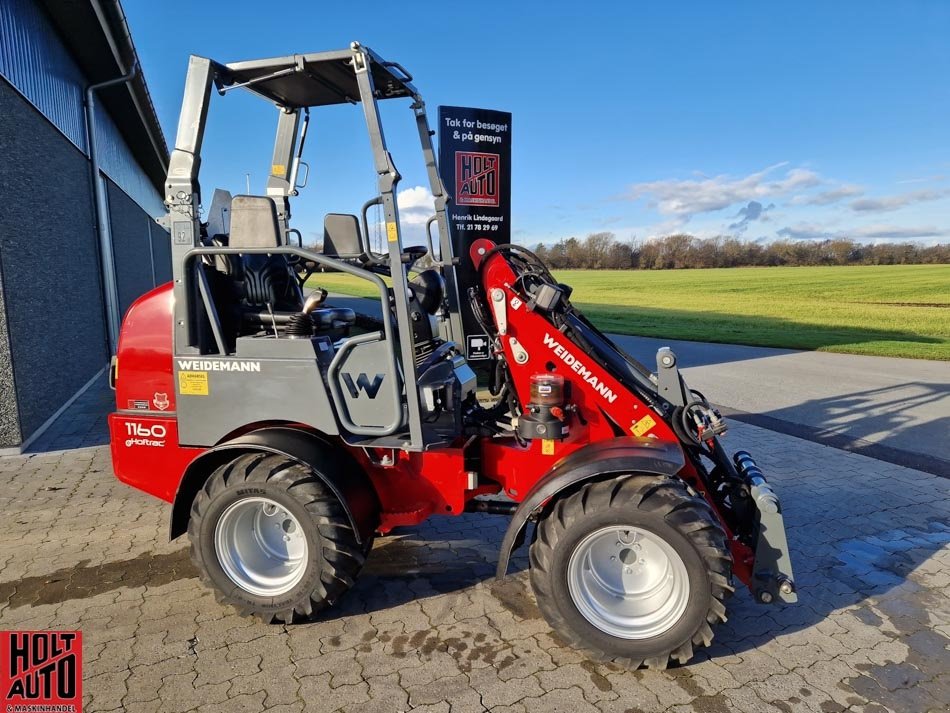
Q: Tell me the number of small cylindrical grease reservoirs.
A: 1